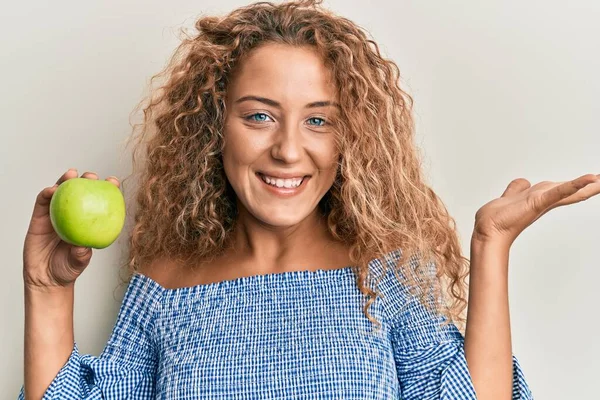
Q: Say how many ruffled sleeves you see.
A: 2